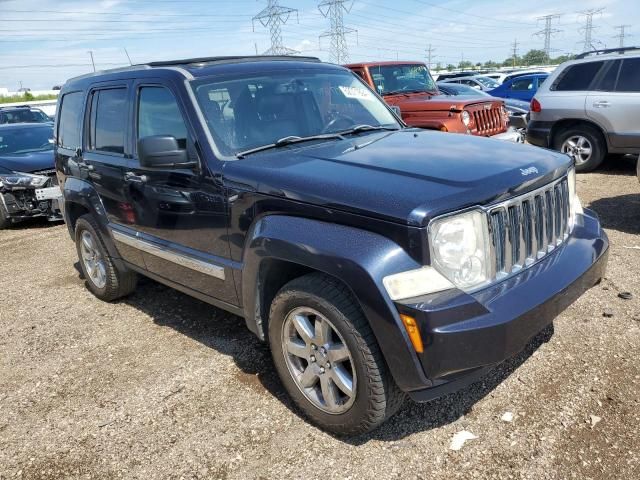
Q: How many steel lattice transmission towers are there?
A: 5